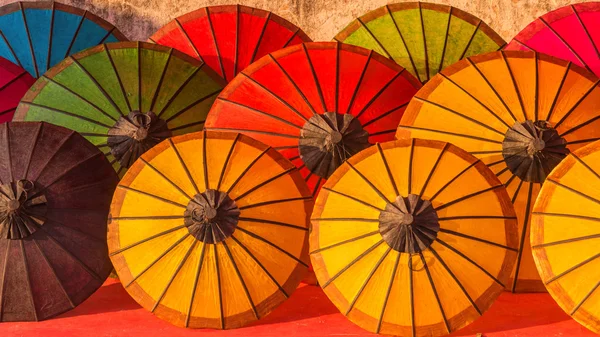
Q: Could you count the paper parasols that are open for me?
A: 12